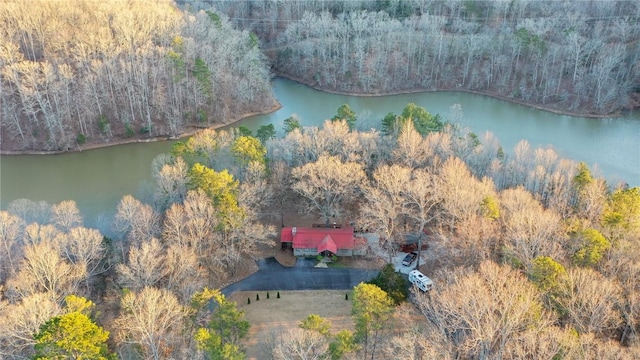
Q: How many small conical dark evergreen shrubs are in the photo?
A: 5